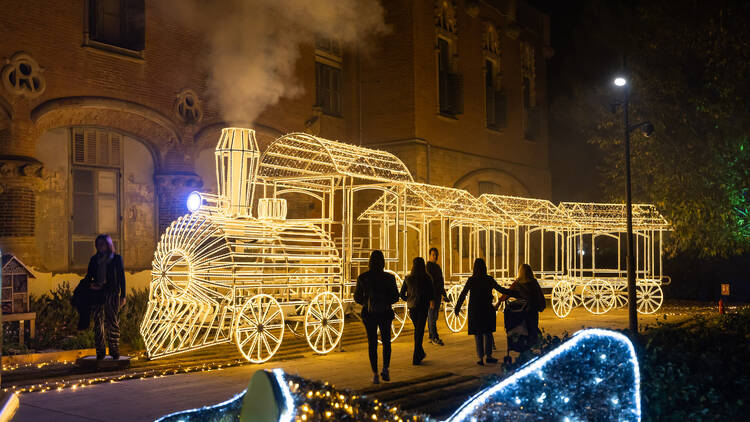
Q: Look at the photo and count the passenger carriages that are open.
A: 3